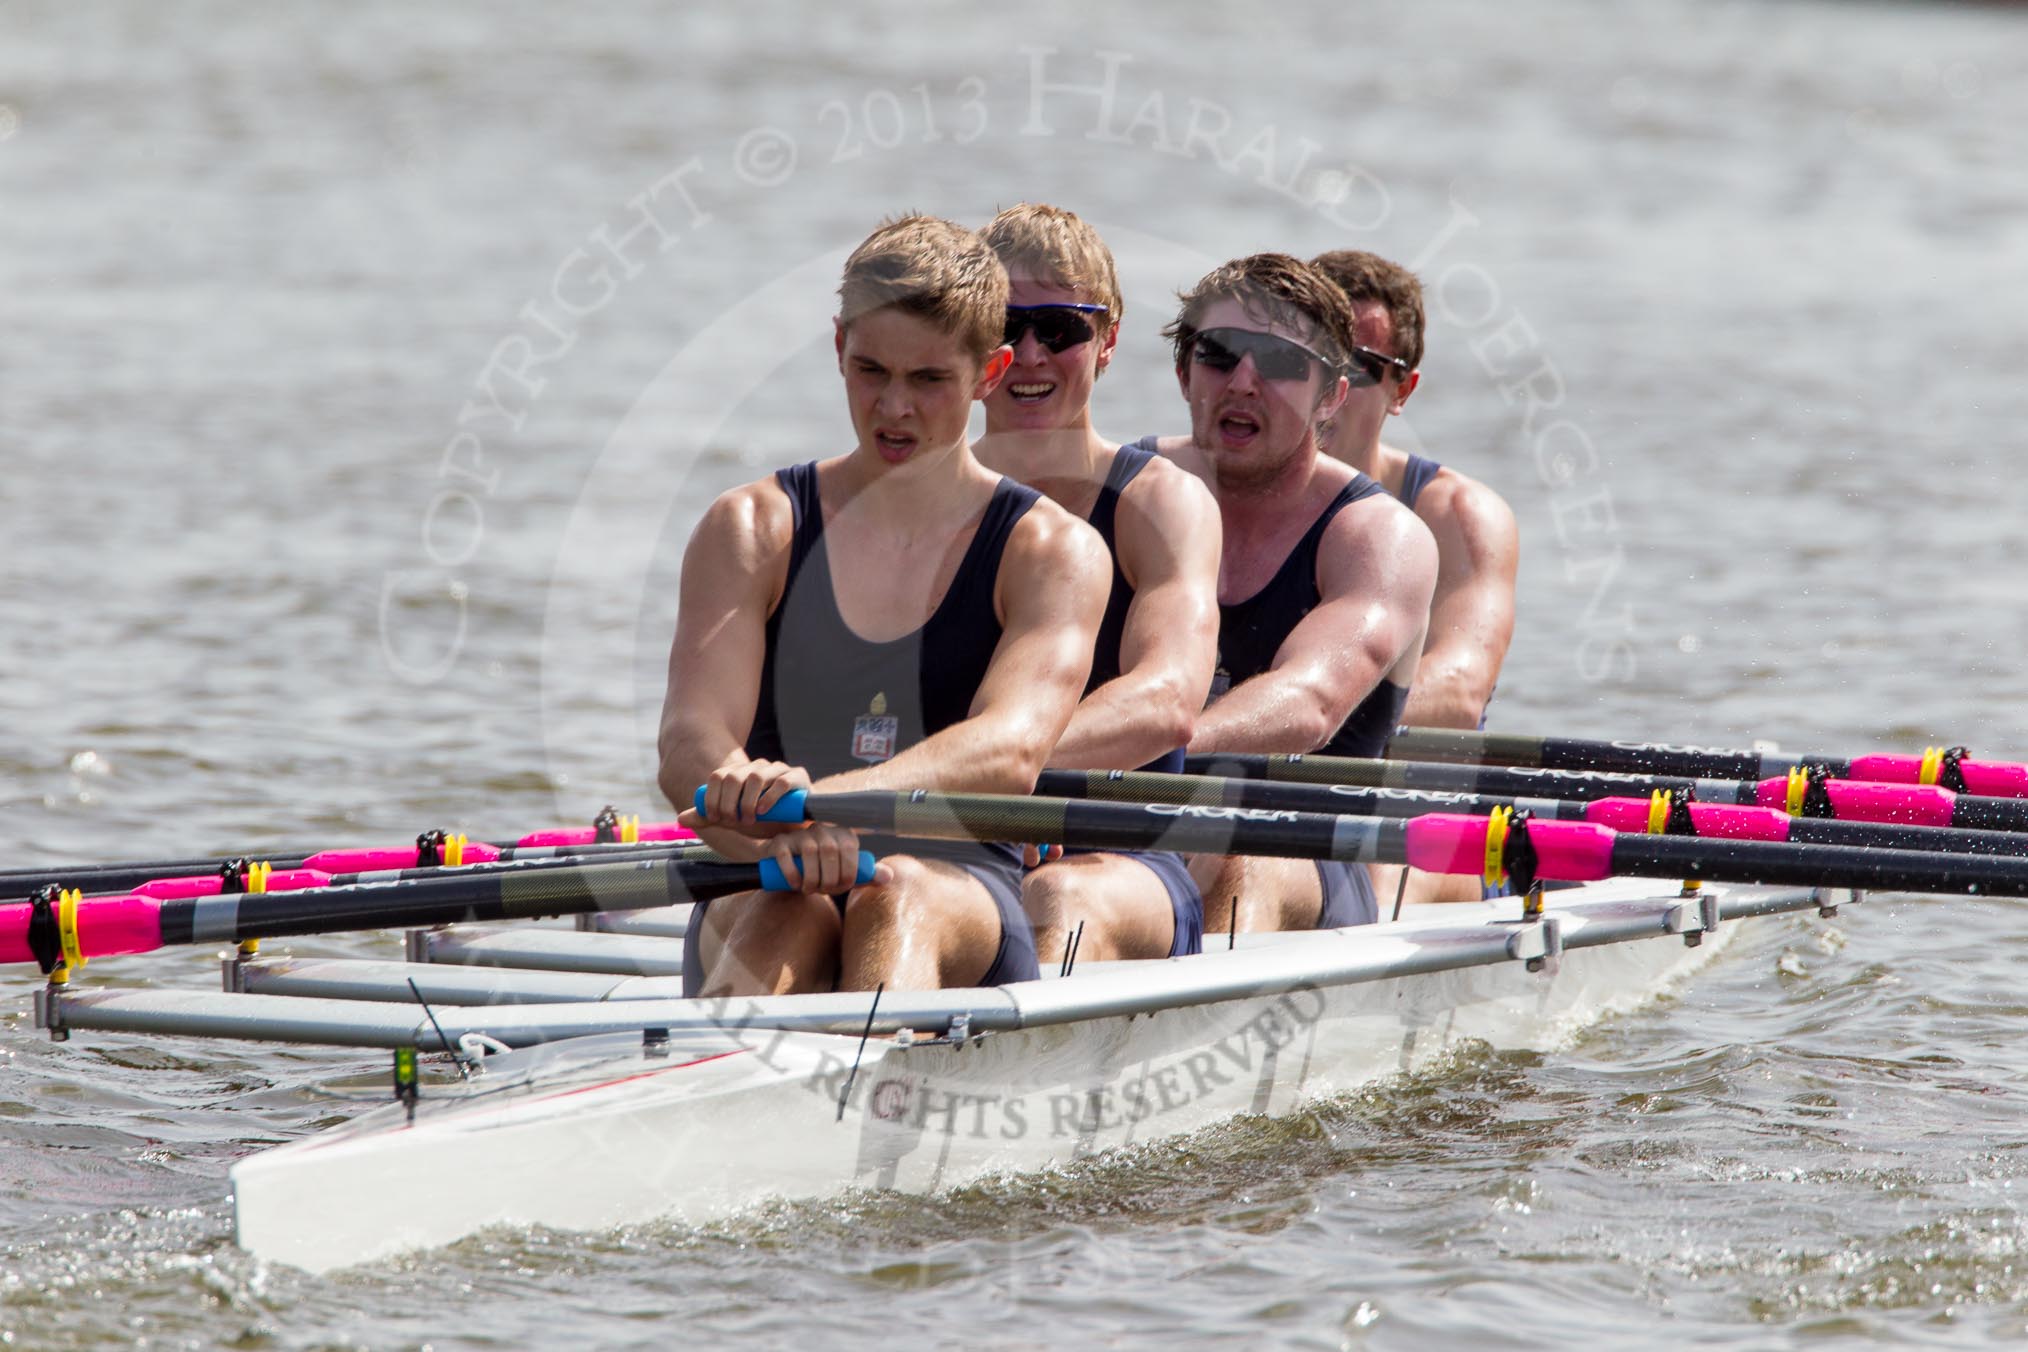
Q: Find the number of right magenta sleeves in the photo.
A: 4